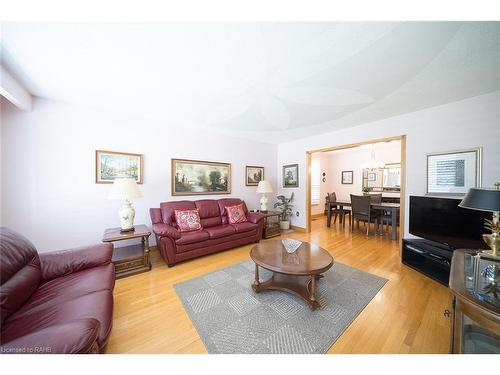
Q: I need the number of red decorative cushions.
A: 2